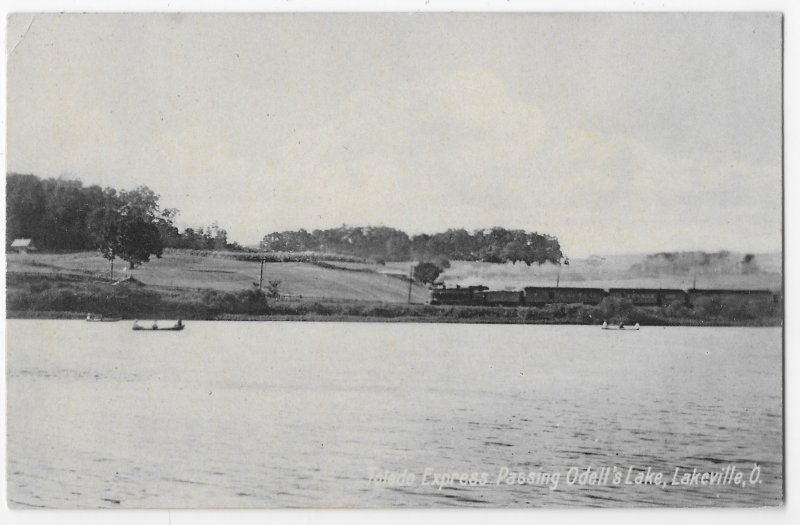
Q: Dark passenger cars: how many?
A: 3